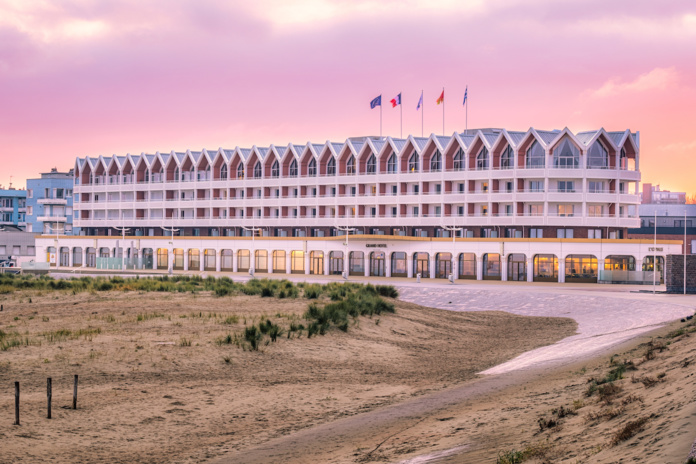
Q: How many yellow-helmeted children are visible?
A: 0